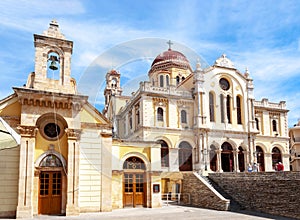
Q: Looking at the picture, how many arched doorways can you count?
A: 9